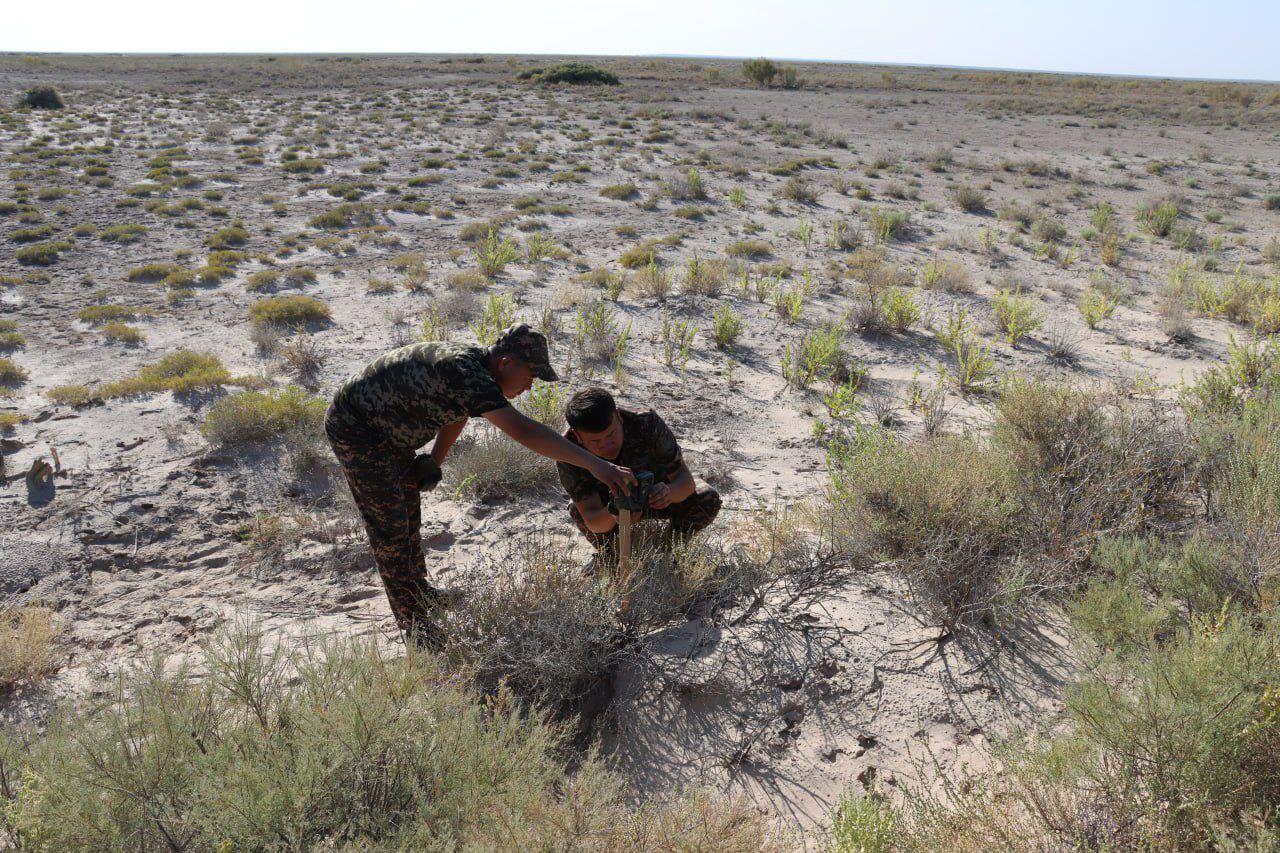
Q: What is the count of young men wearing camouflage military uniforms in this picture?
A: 2